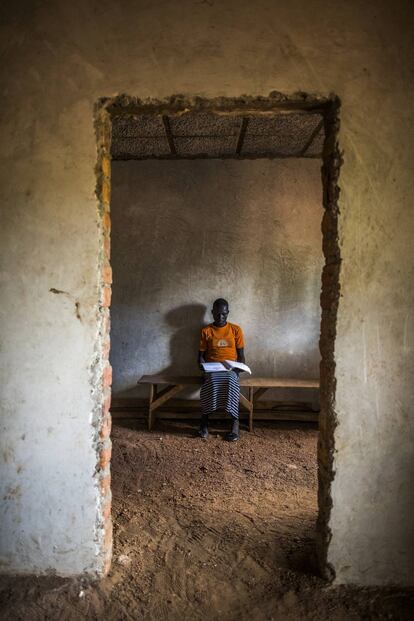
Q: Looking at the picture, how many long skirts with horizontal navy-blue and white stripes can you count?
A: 1